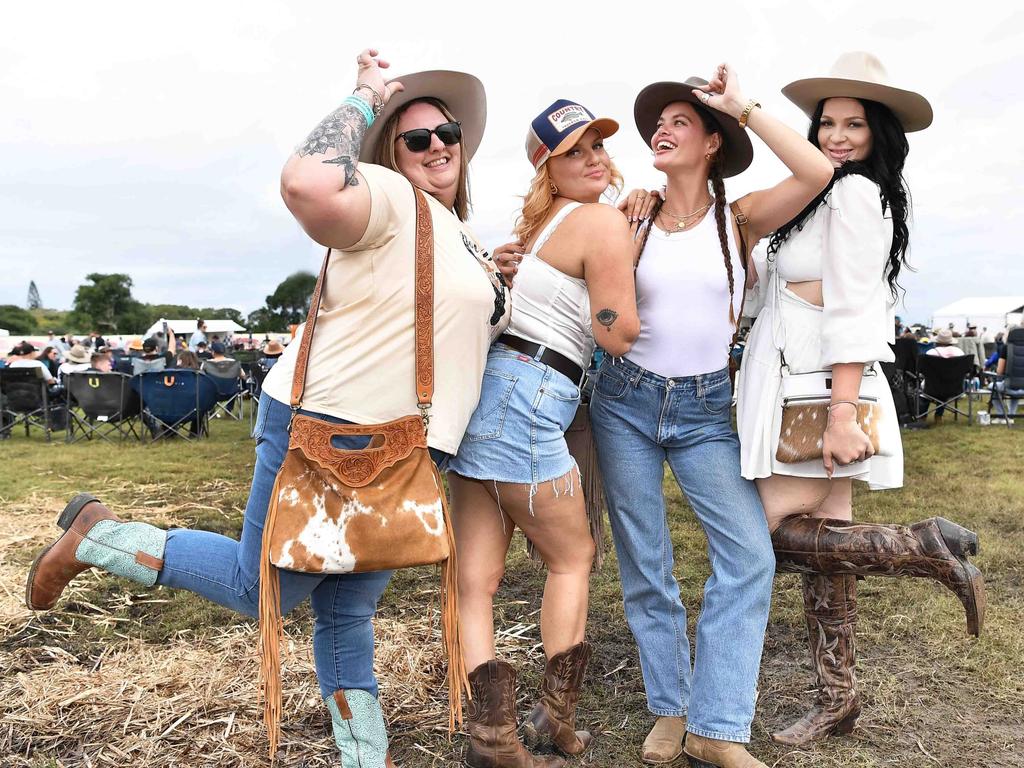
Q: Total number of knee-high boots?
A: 2